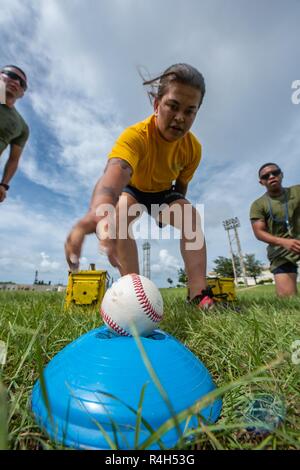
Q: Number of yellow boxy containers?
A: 2